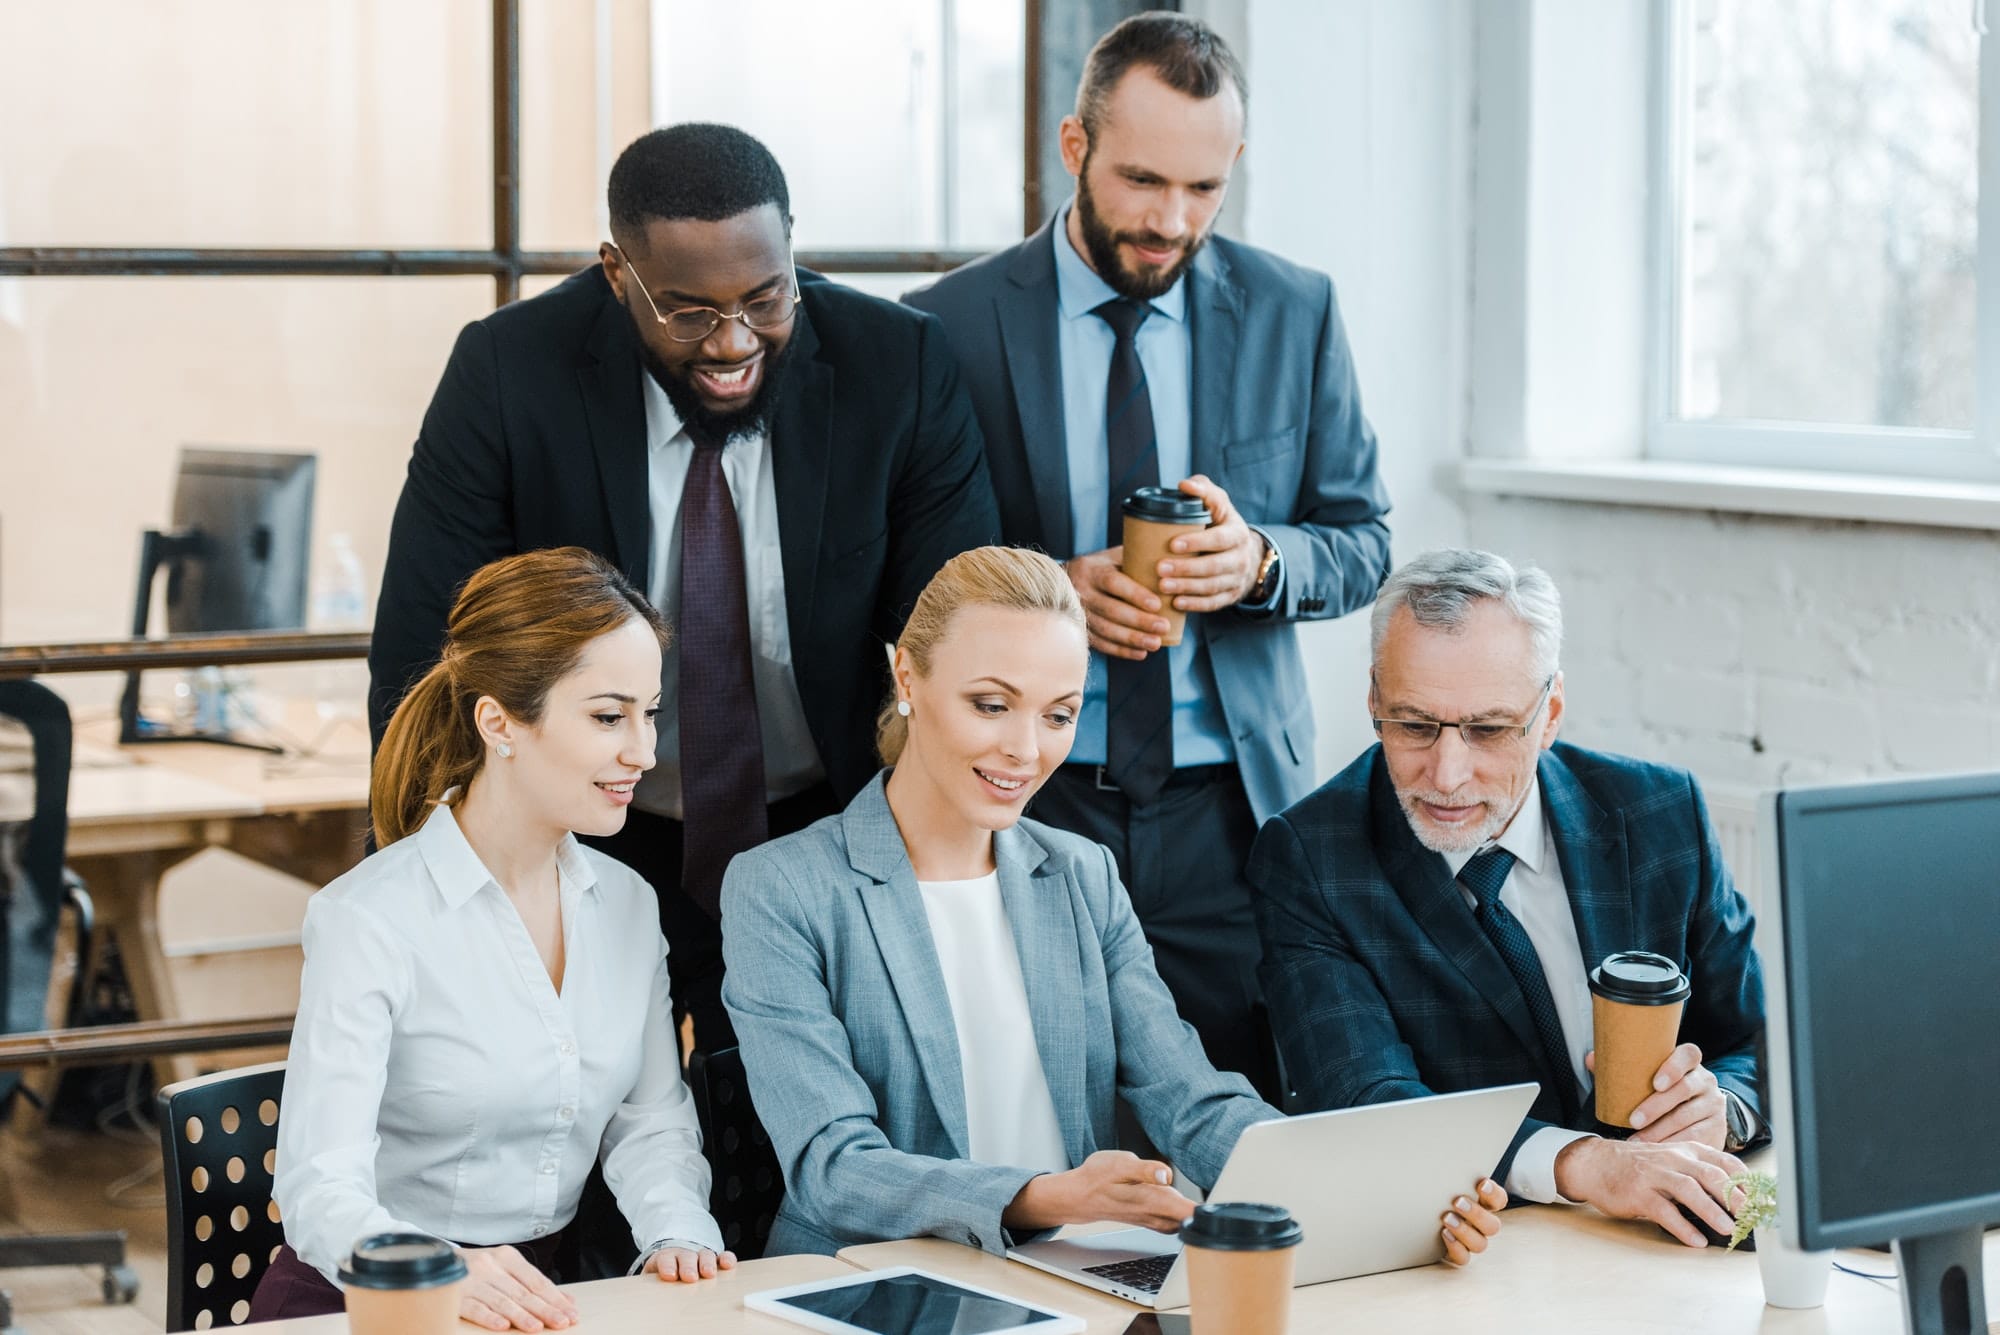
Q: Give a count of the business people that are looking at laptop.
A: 5